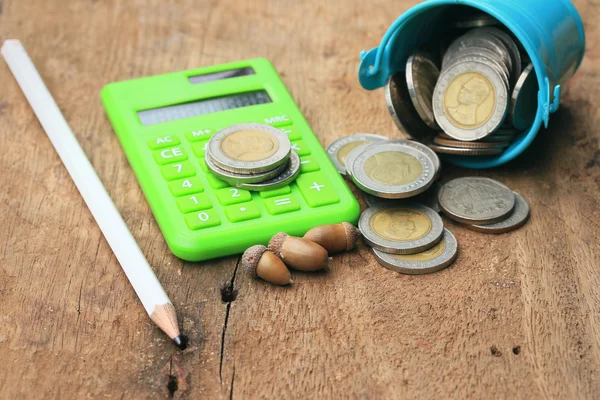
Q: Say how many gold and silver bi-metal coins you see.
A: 6